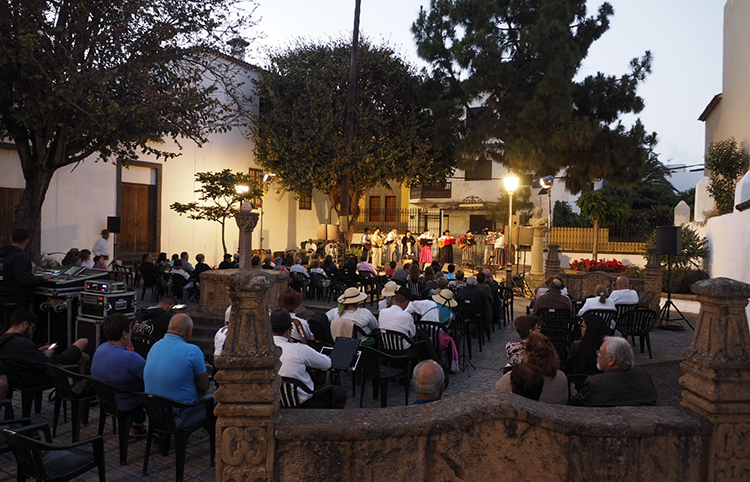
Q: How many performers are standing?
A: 9